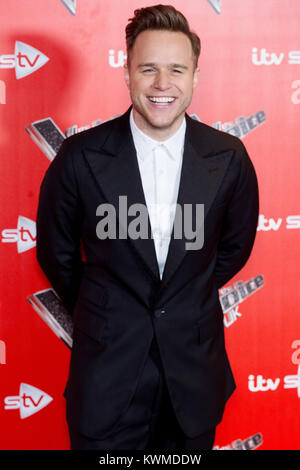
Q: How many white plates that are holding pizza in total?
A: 0